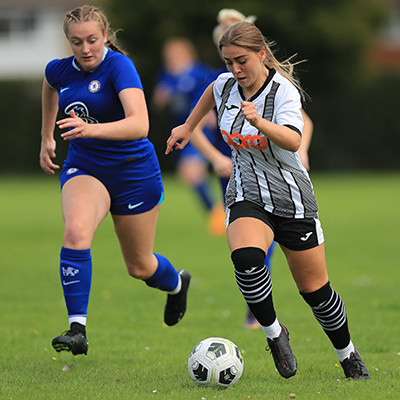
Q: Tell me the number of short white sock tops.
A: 4